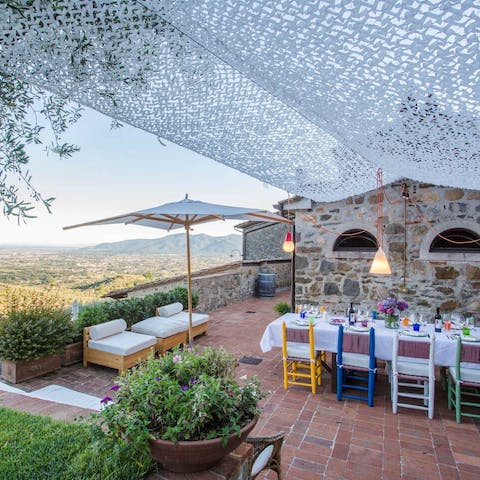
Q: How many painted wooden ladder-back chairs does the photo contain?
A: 4